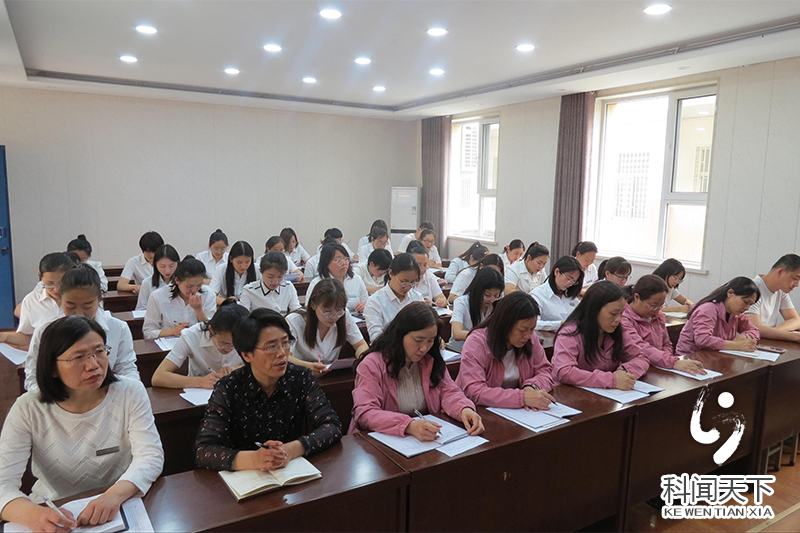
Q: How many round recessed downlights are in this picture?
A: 12